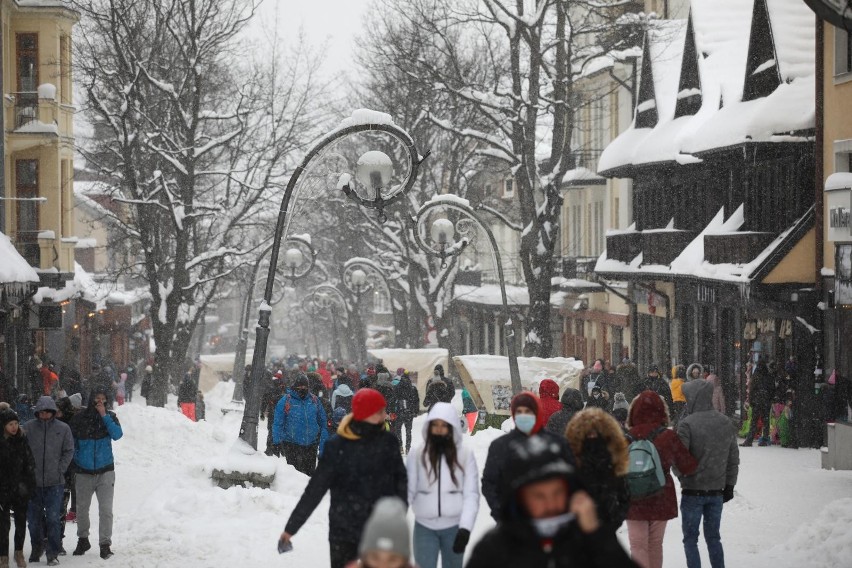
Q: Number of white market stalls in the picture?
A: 3